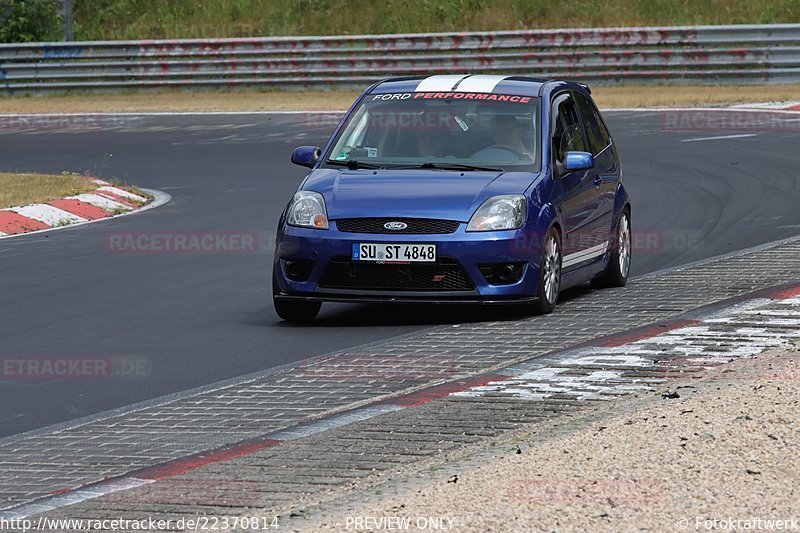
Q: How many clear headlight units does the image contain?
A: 2